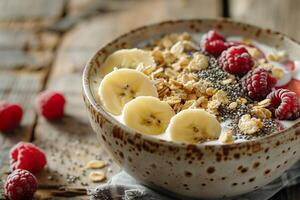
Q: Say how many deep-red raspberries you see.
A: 8